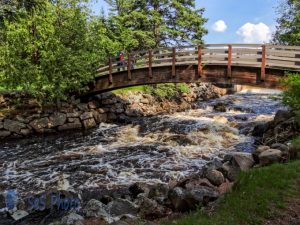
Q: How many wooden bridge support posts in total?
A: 7